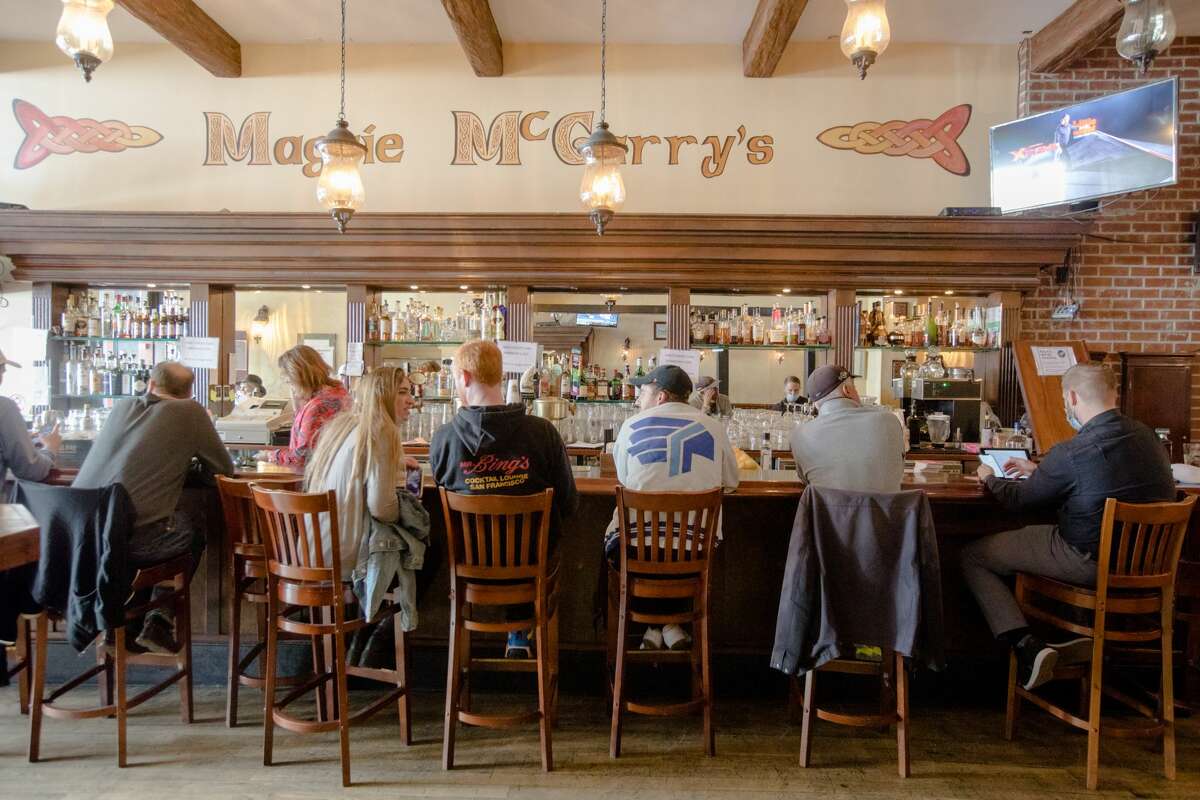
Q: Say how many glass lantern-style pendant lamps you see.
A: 5